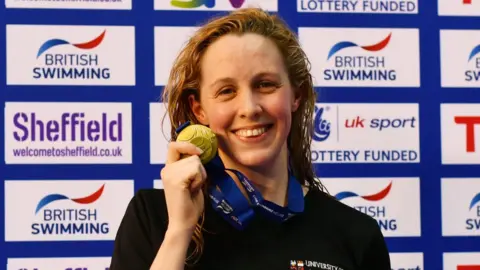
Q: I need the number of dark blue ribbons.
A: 1